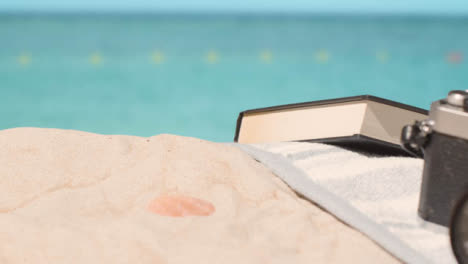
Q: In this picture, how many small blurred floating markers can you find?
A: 8